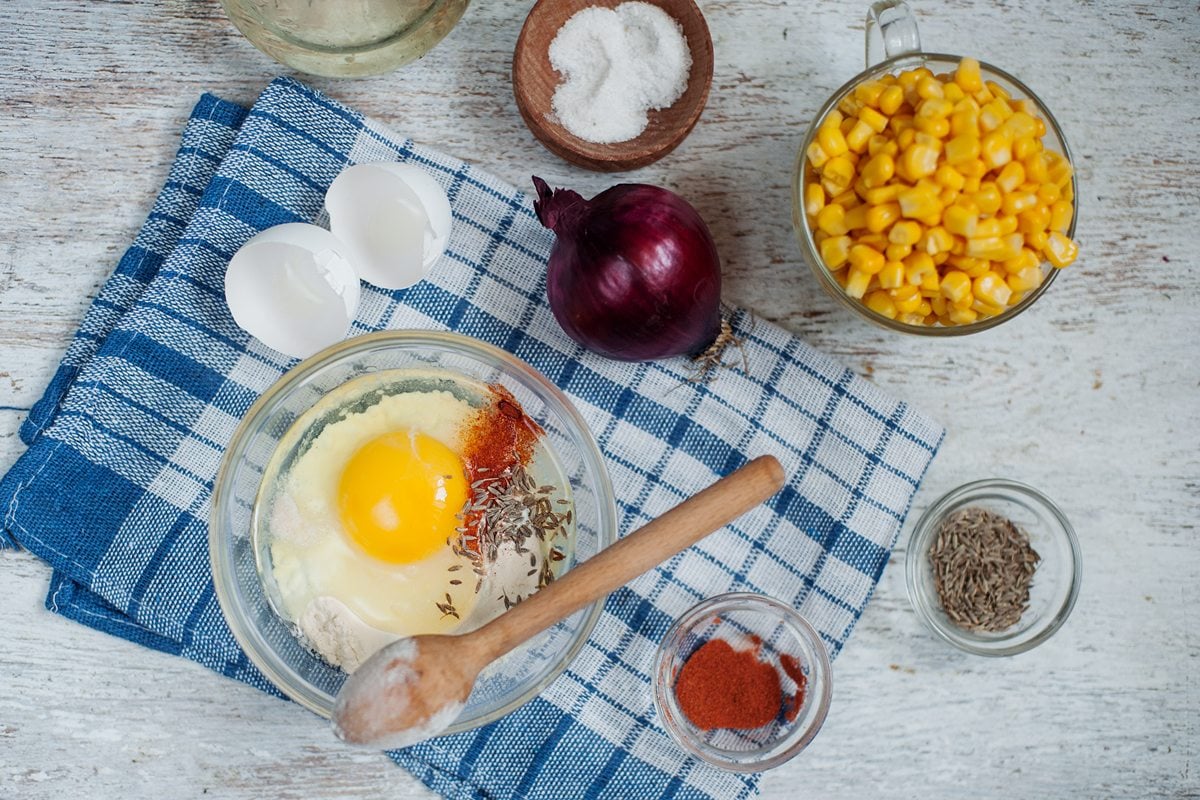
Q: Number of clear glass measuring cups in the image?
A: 1